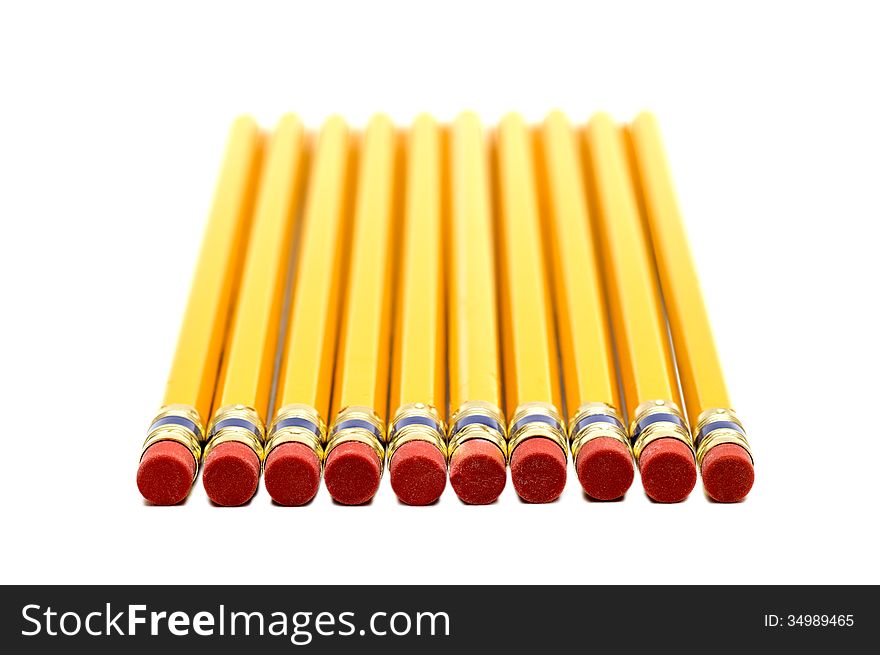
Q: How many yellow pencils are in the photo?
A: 10